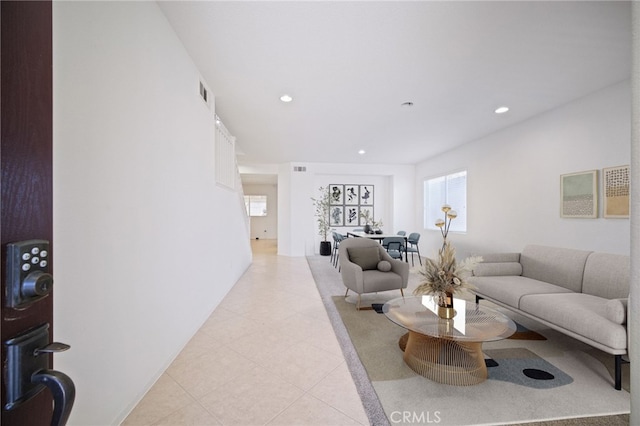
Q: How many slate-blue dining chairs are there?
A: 6